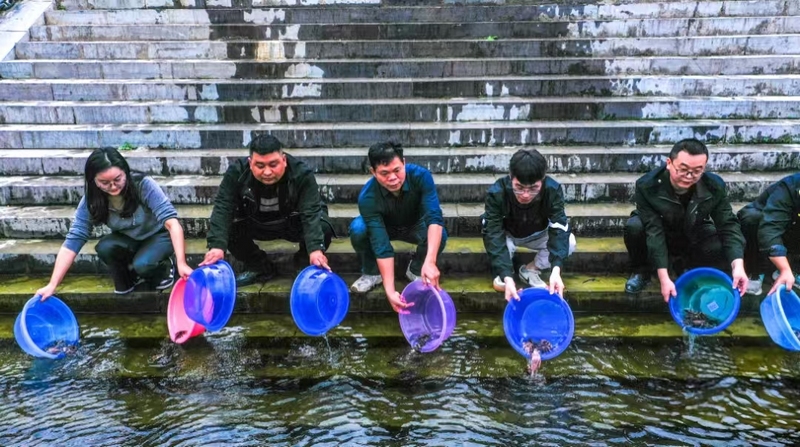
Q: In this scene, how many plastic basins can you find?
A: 8